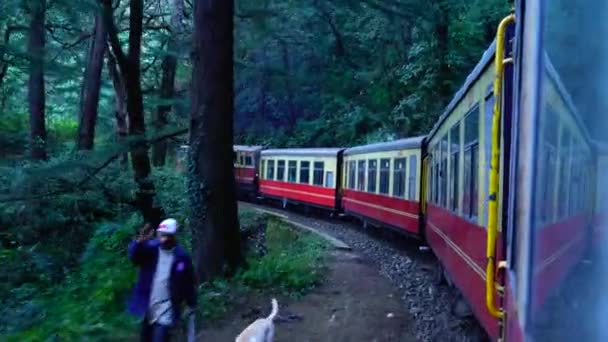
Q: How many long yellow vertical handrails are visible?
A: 1